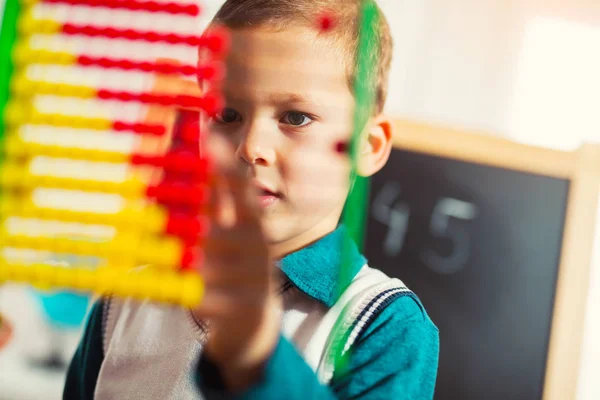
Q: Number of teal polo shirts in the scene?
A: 1